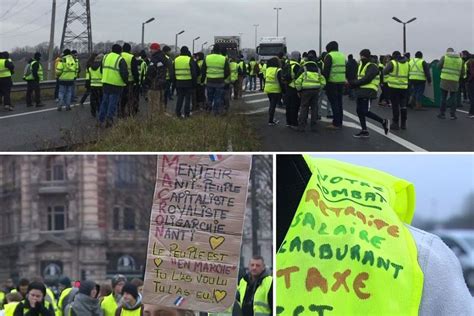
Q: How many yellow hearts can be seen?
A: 3